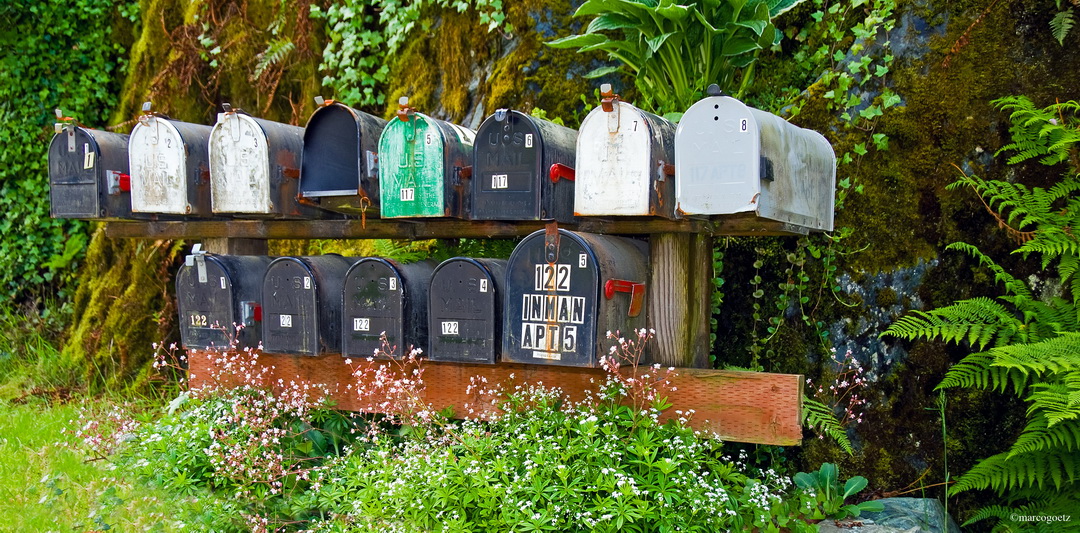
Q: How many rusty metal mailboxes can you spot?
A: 13